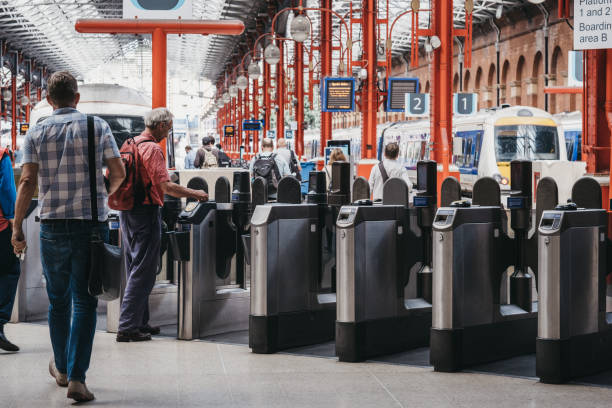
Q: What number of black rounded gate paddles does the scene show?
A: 10